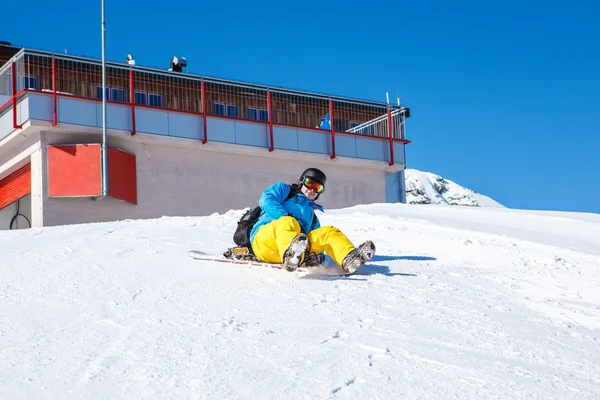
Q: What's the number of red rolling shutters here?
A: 1